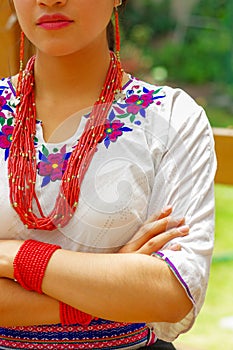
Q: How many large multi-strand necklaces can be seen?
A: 1